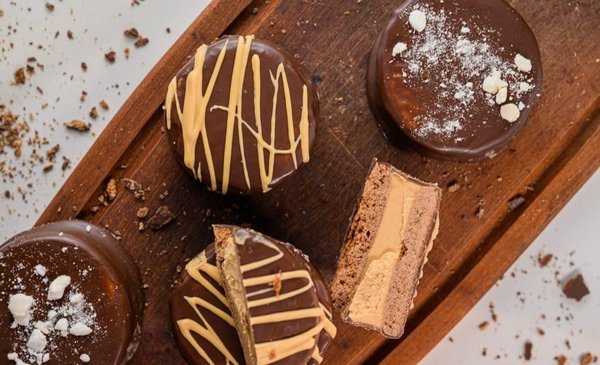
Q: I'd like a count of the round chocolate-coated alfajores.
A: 4